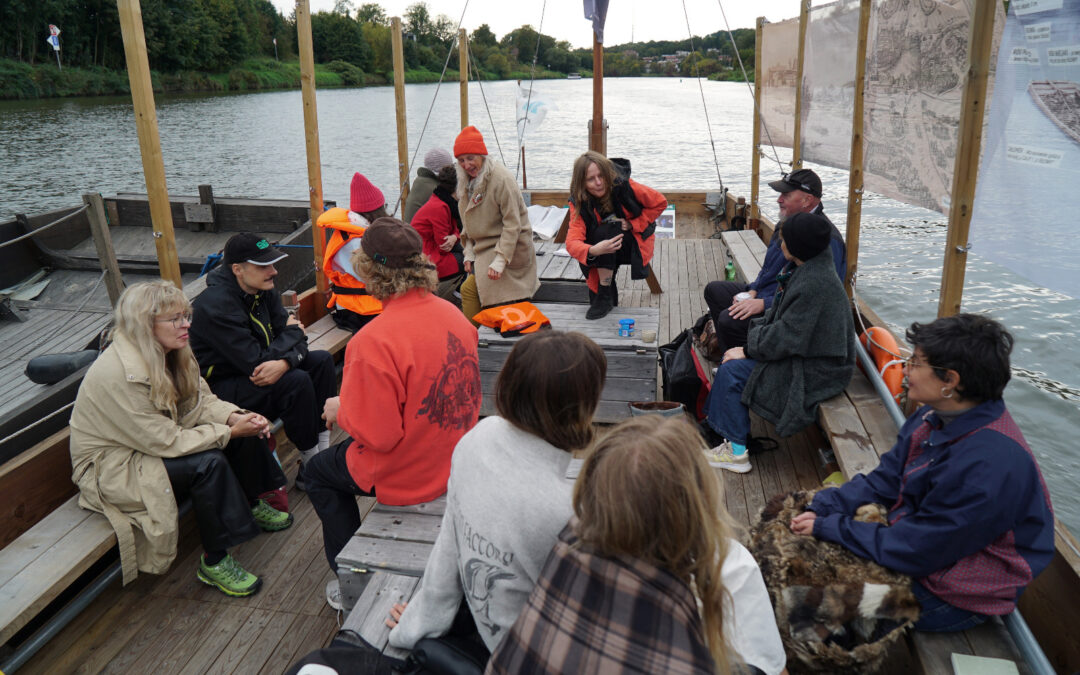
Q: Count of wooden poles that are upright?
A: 9